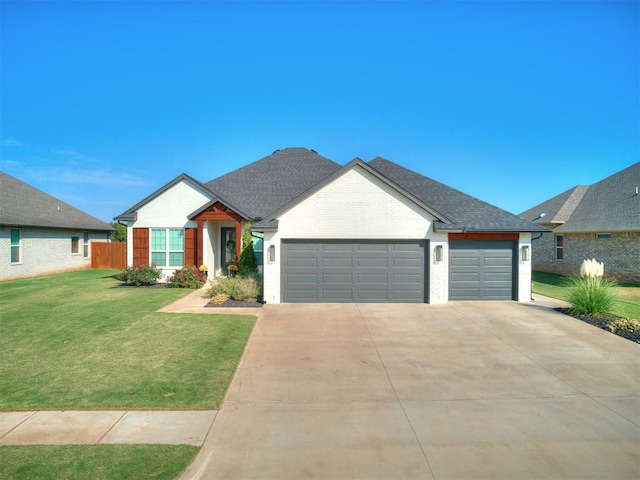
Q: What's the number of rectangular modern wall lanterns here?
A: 3